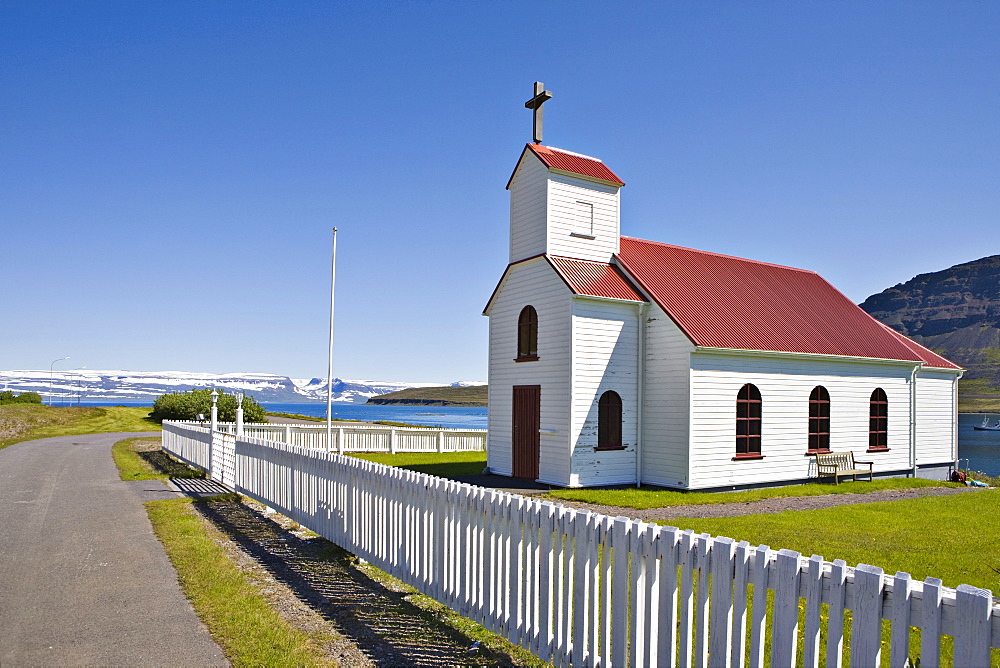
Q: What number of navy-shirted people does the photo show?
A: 0